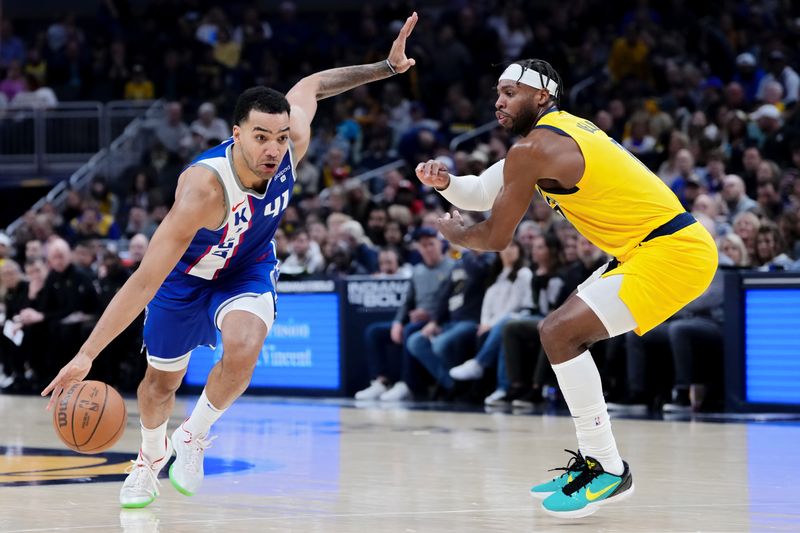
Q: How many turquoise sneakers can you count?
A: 2